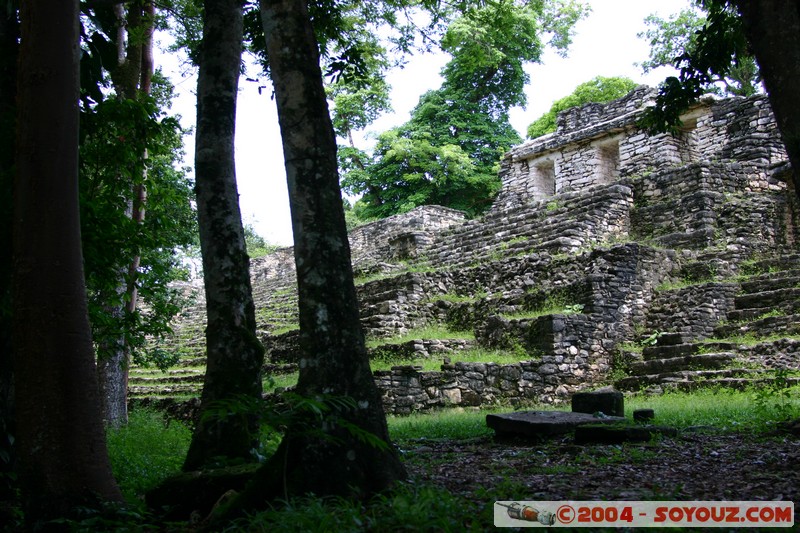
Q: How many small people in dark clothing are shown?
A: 0